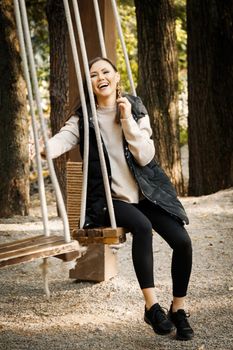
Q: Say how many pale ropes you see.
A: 6